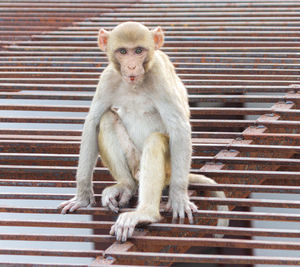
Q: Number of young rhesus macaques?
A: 1